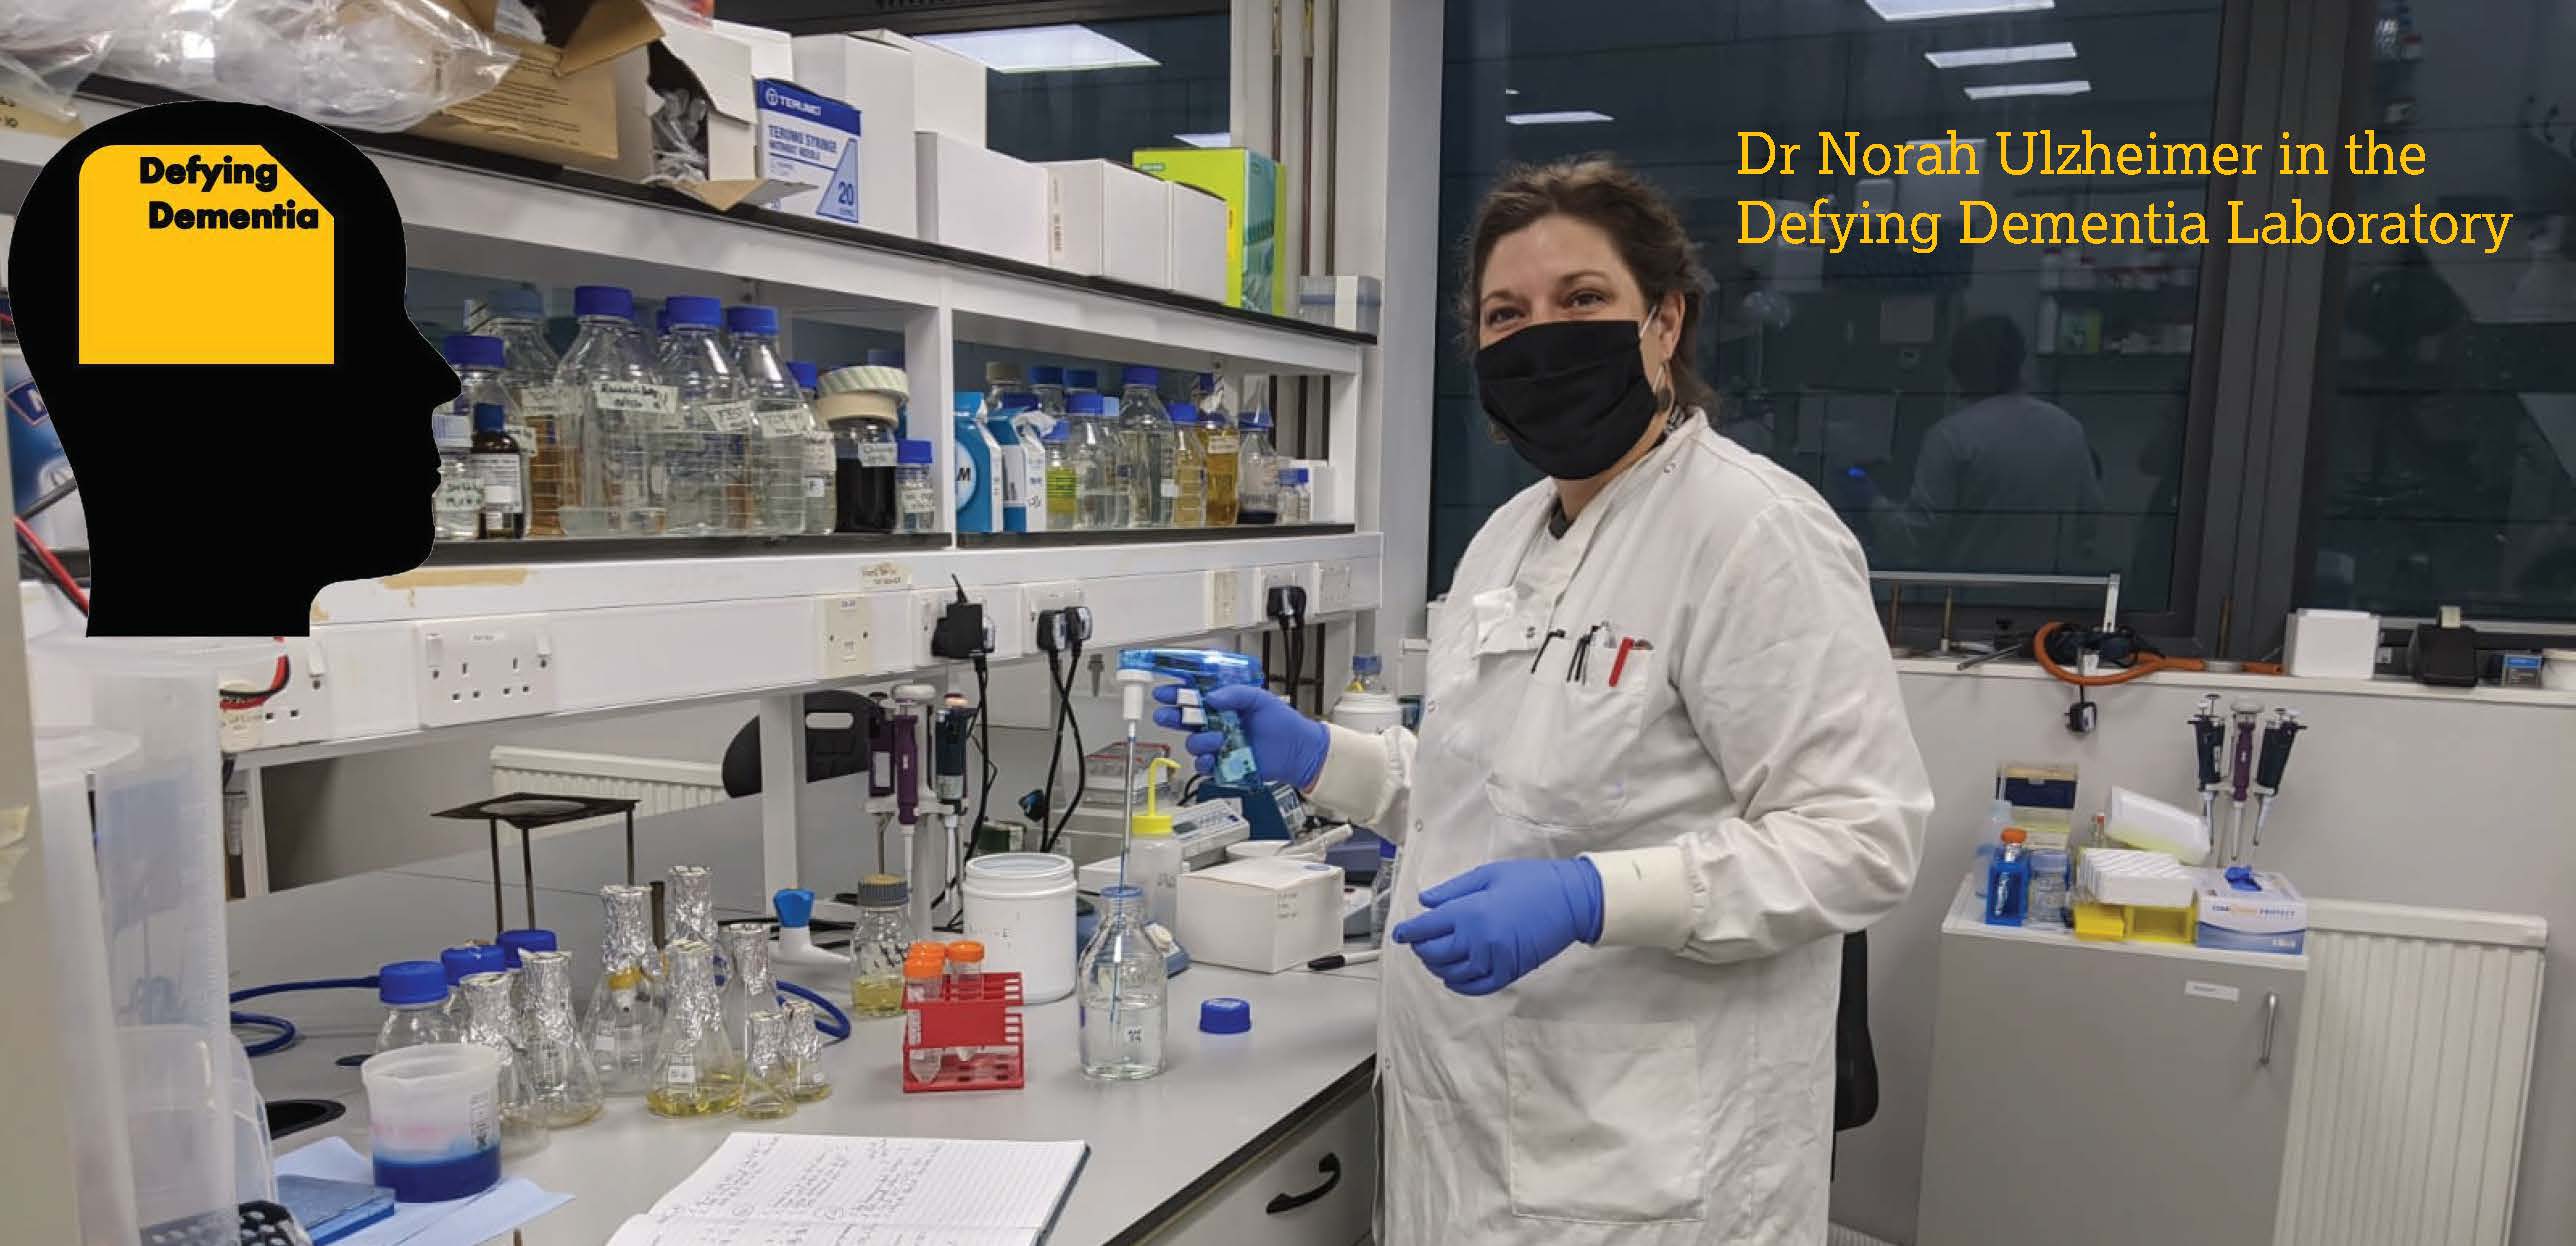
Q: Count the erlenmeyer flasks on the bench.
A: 8